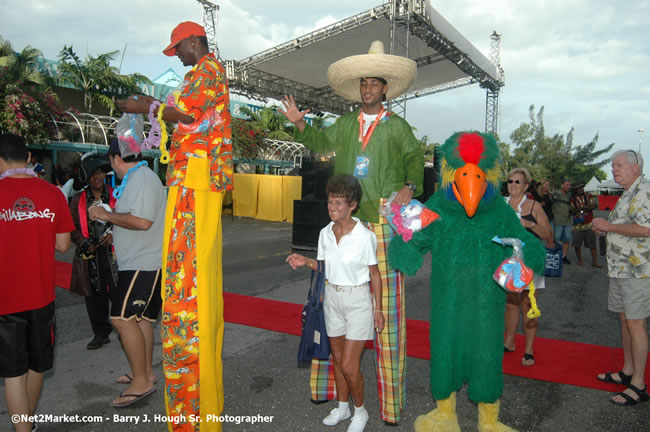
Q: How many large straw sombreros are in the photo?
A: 1